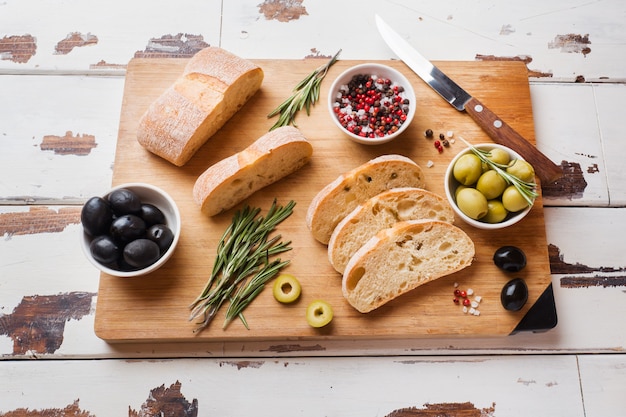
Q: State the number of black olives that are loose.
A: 2